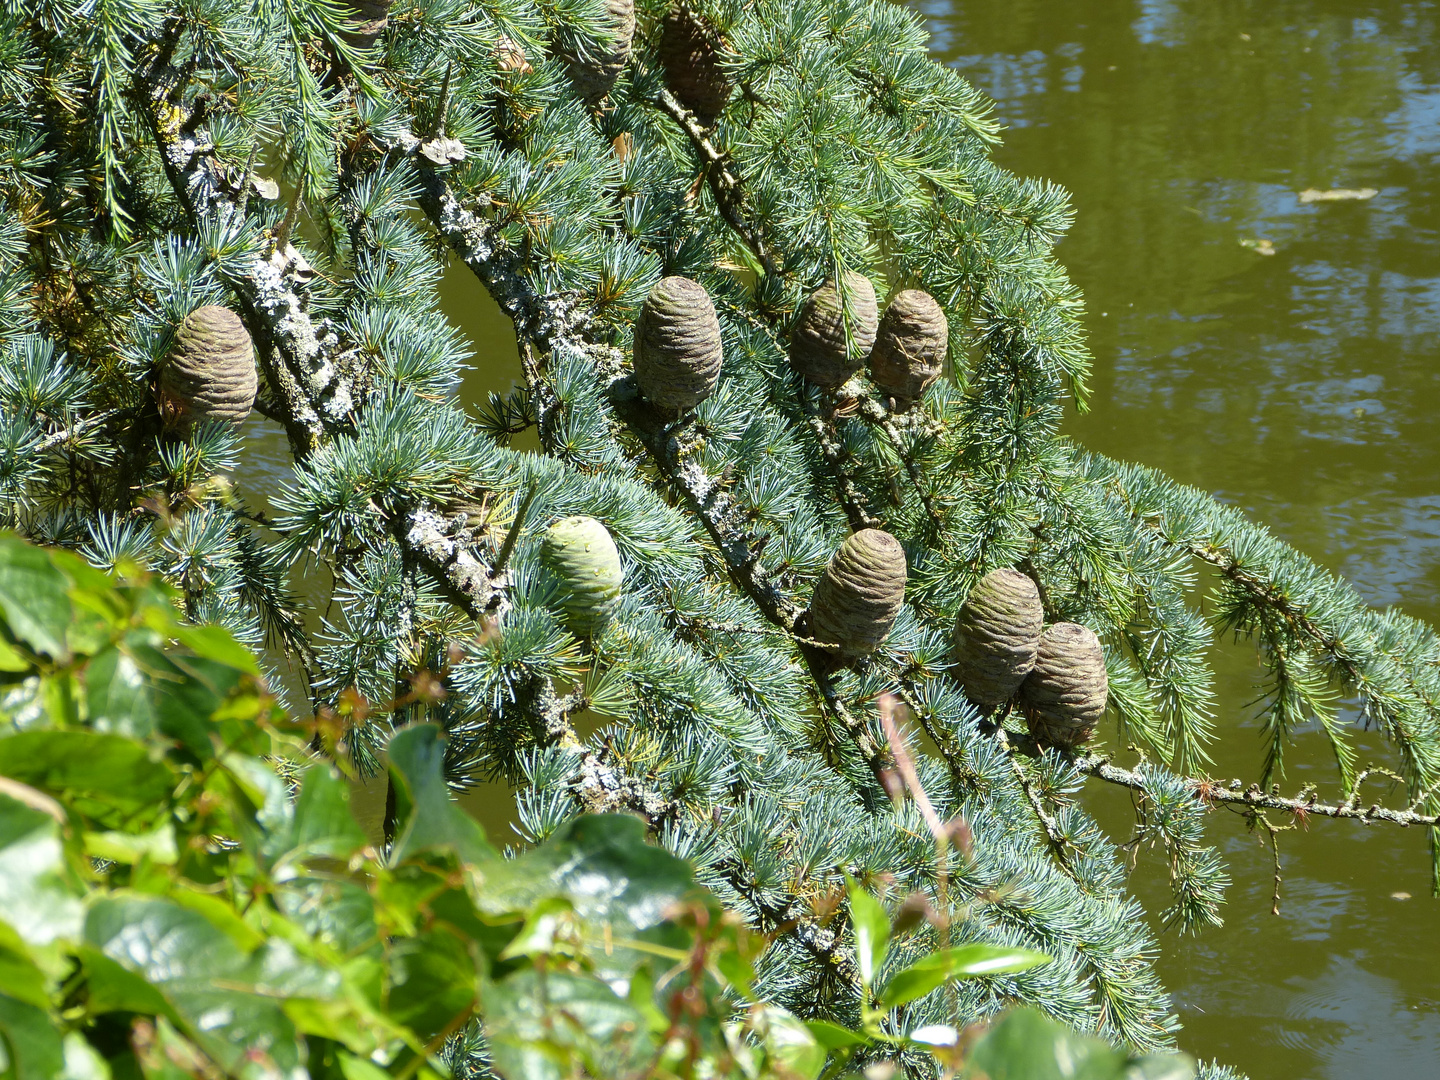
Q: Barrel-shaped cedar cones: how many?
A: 11